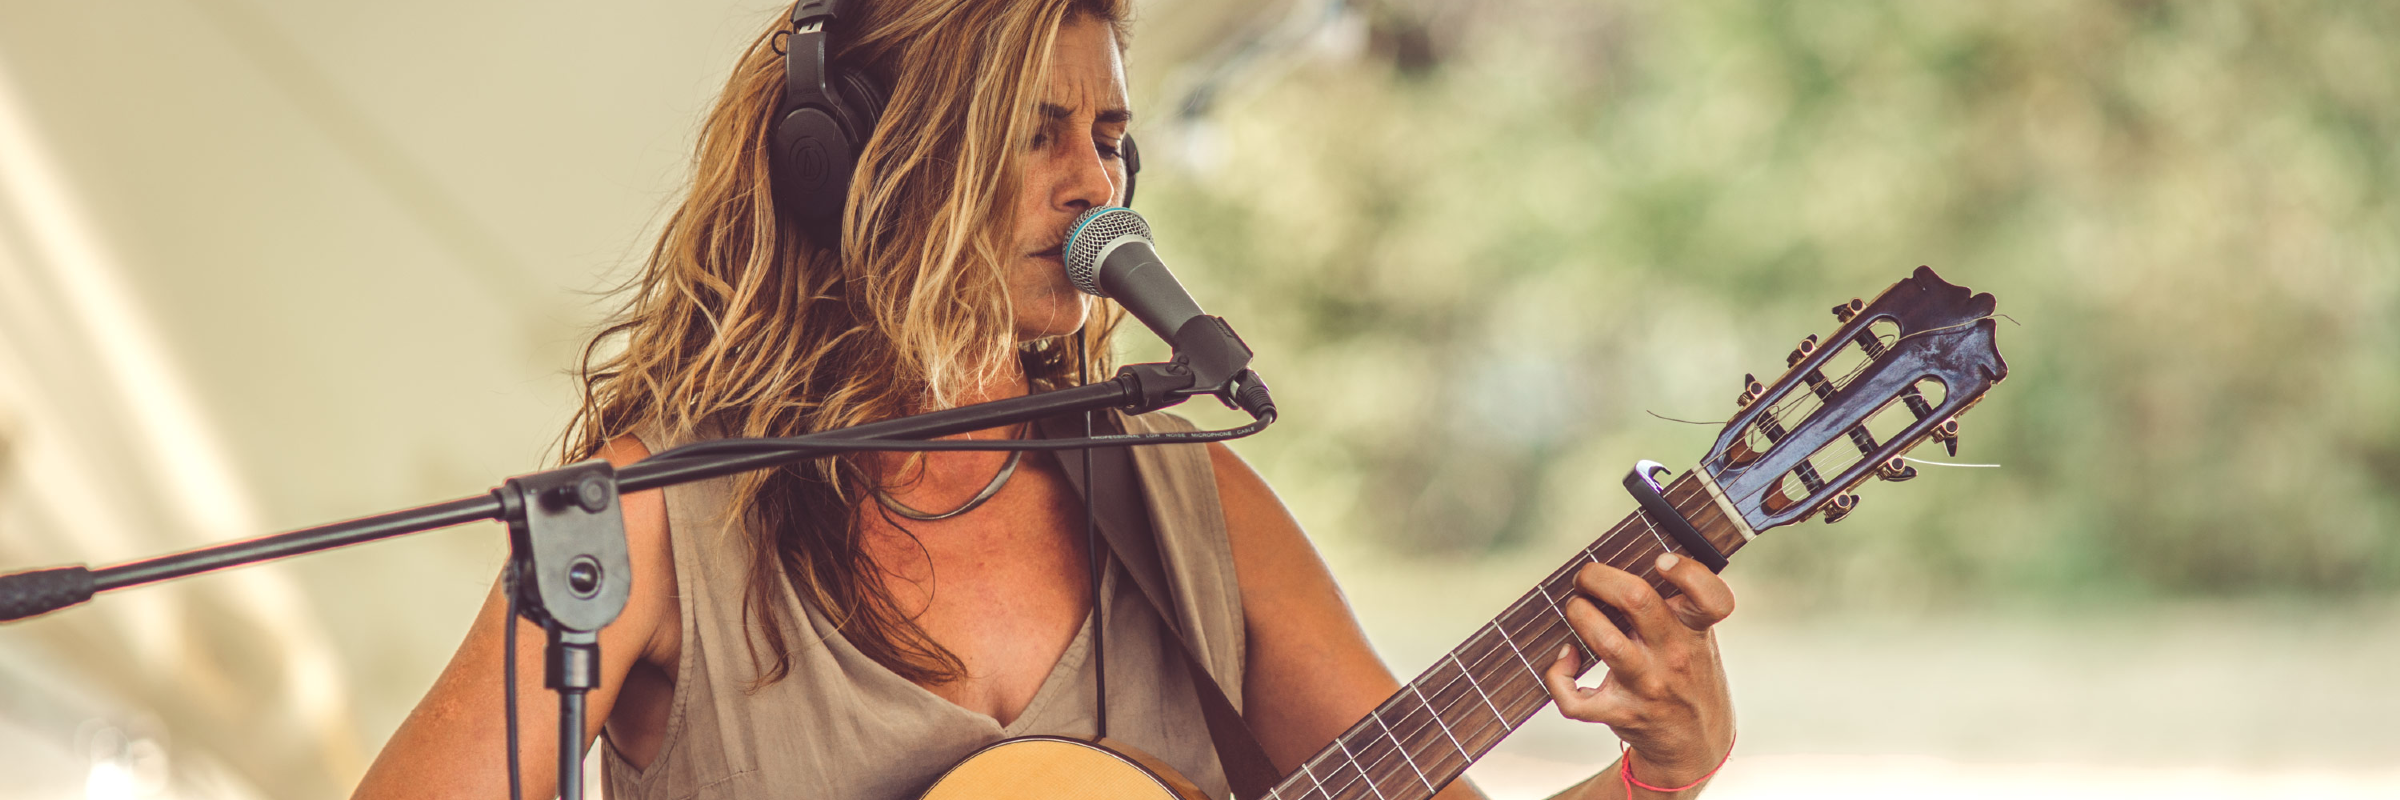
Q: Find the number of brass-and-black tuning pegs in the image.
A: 6